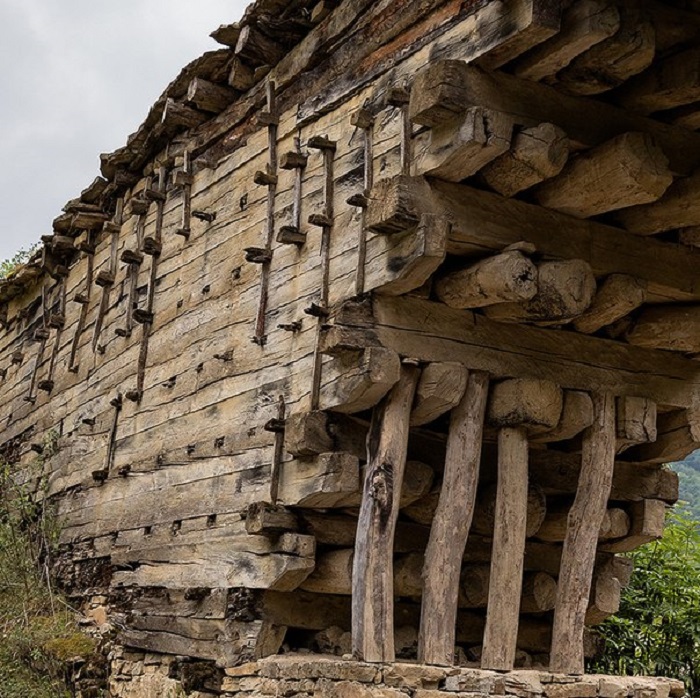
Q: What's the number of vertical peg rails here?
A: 14